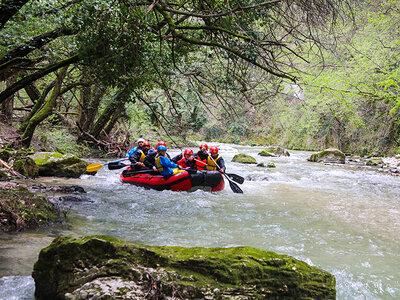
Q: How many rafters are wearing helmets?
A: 7